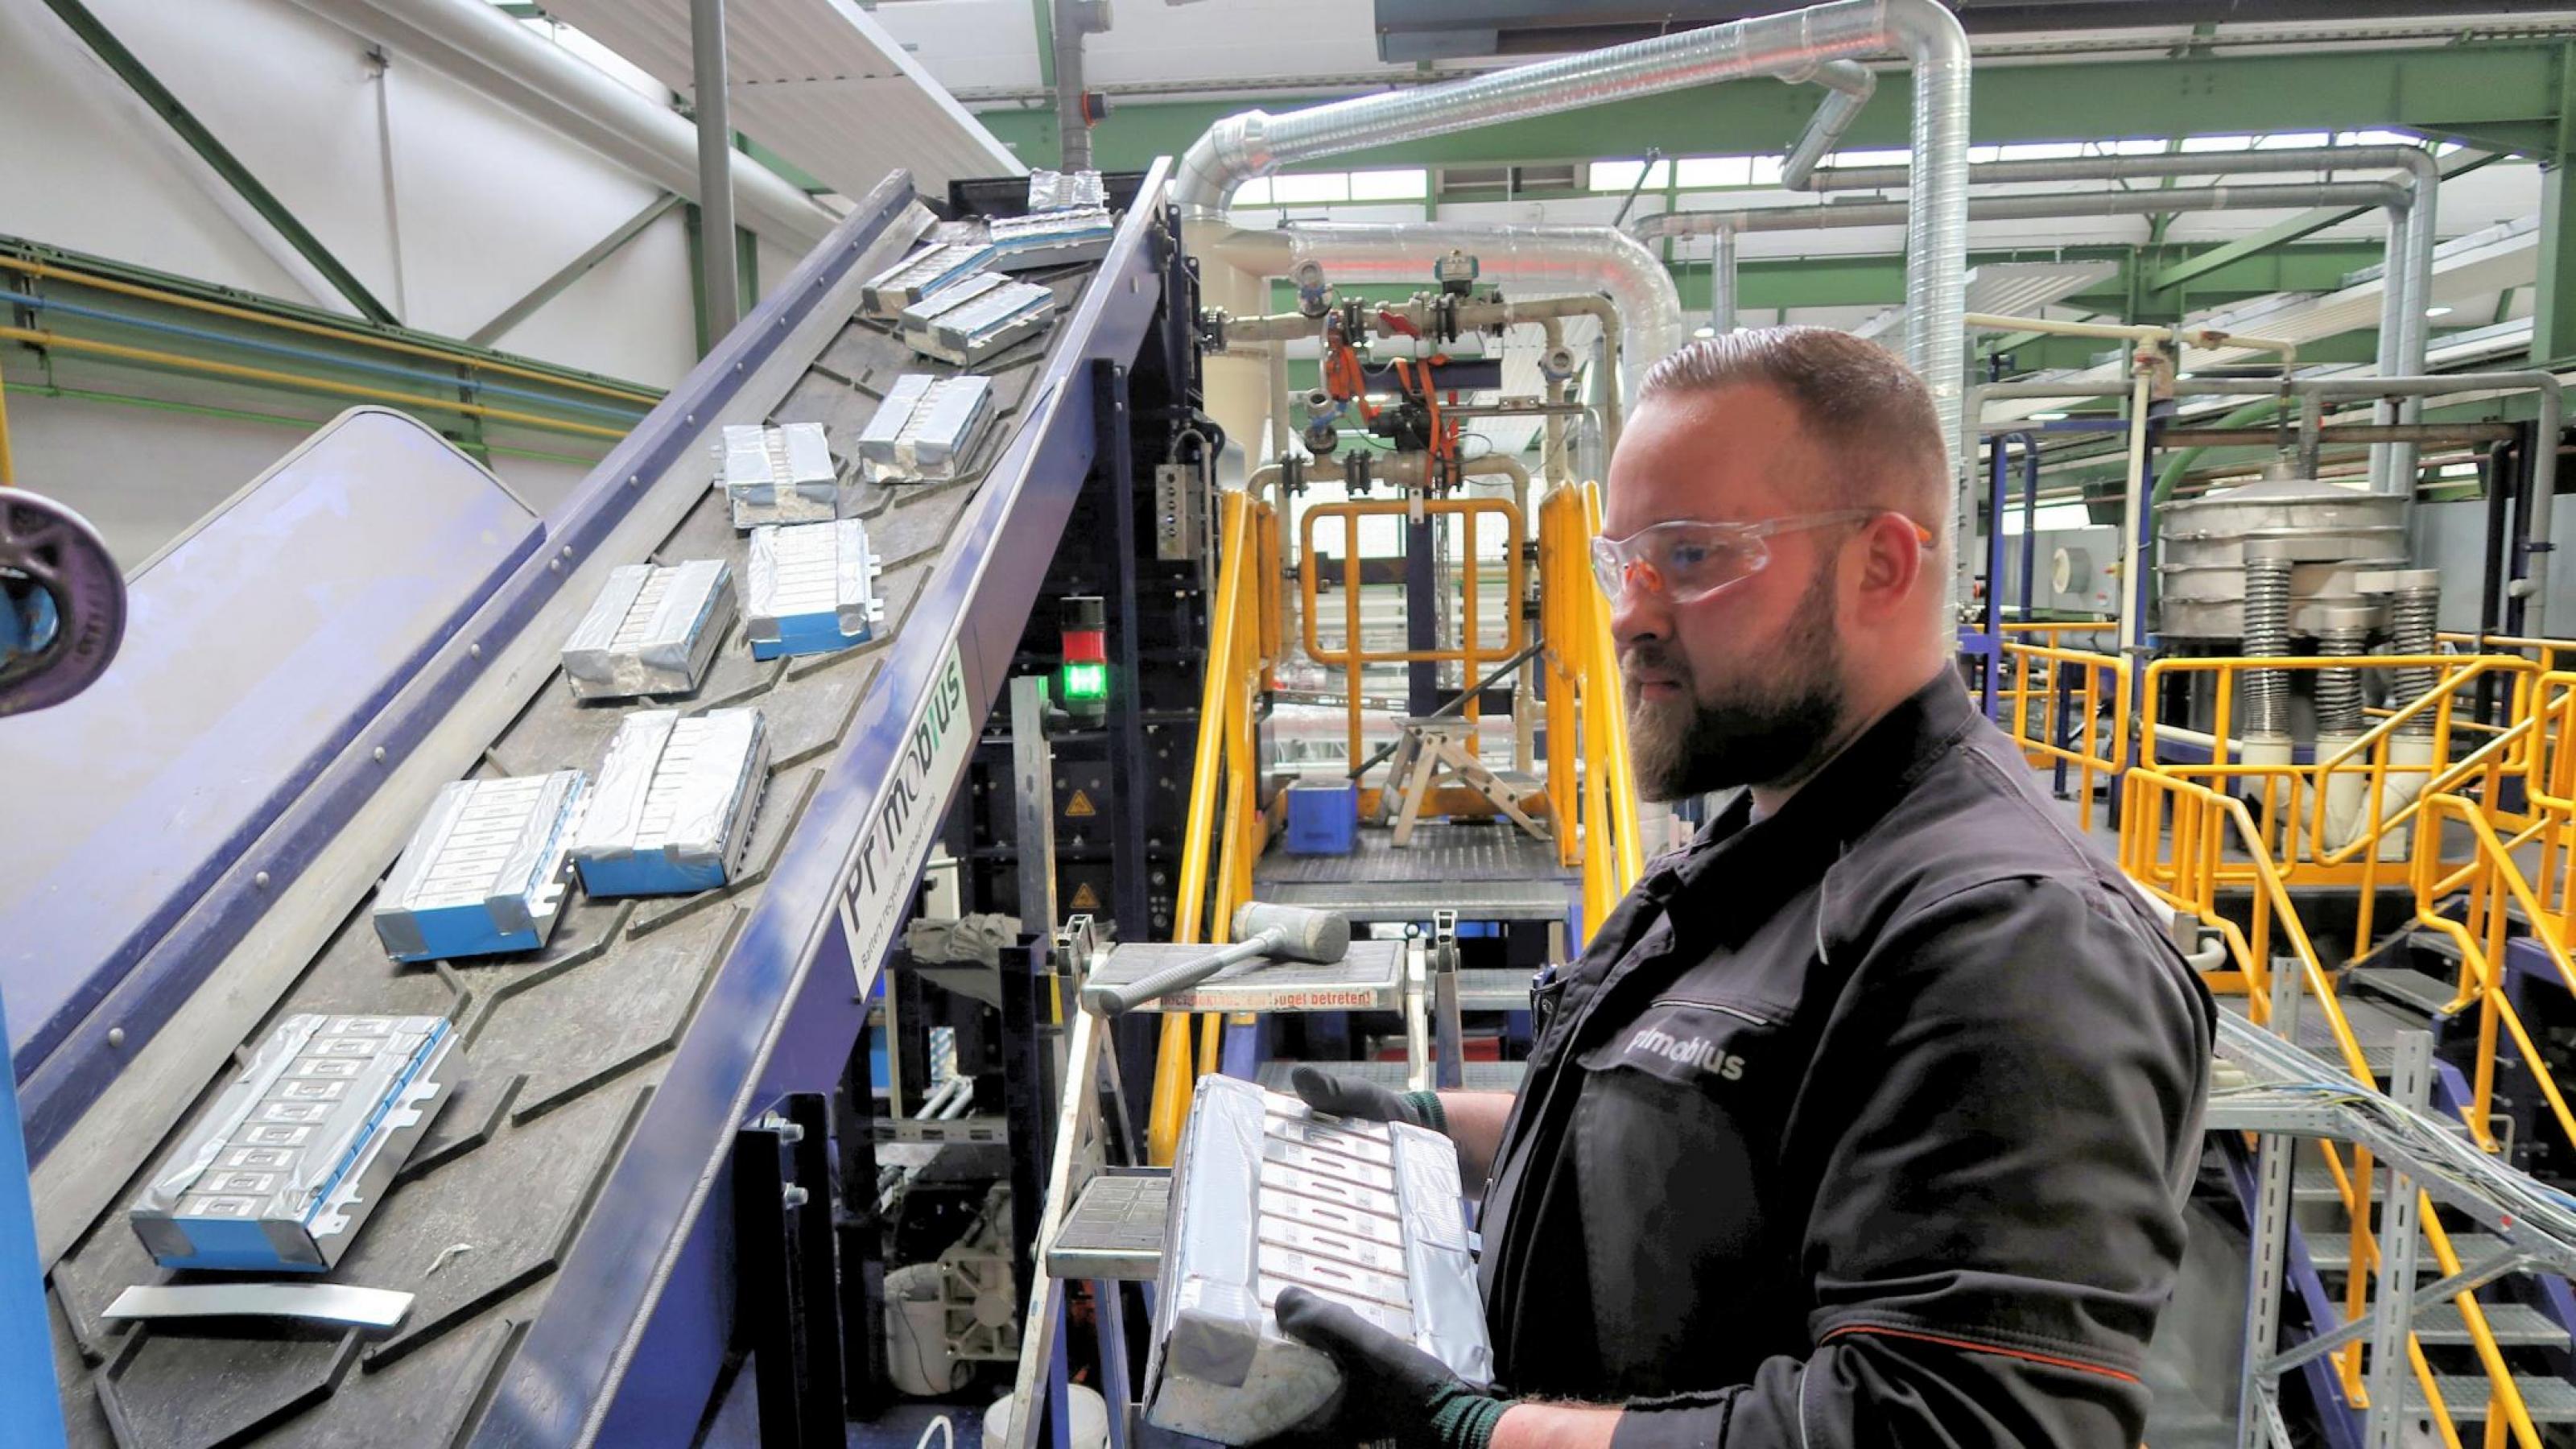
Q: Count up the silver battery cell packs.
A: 12